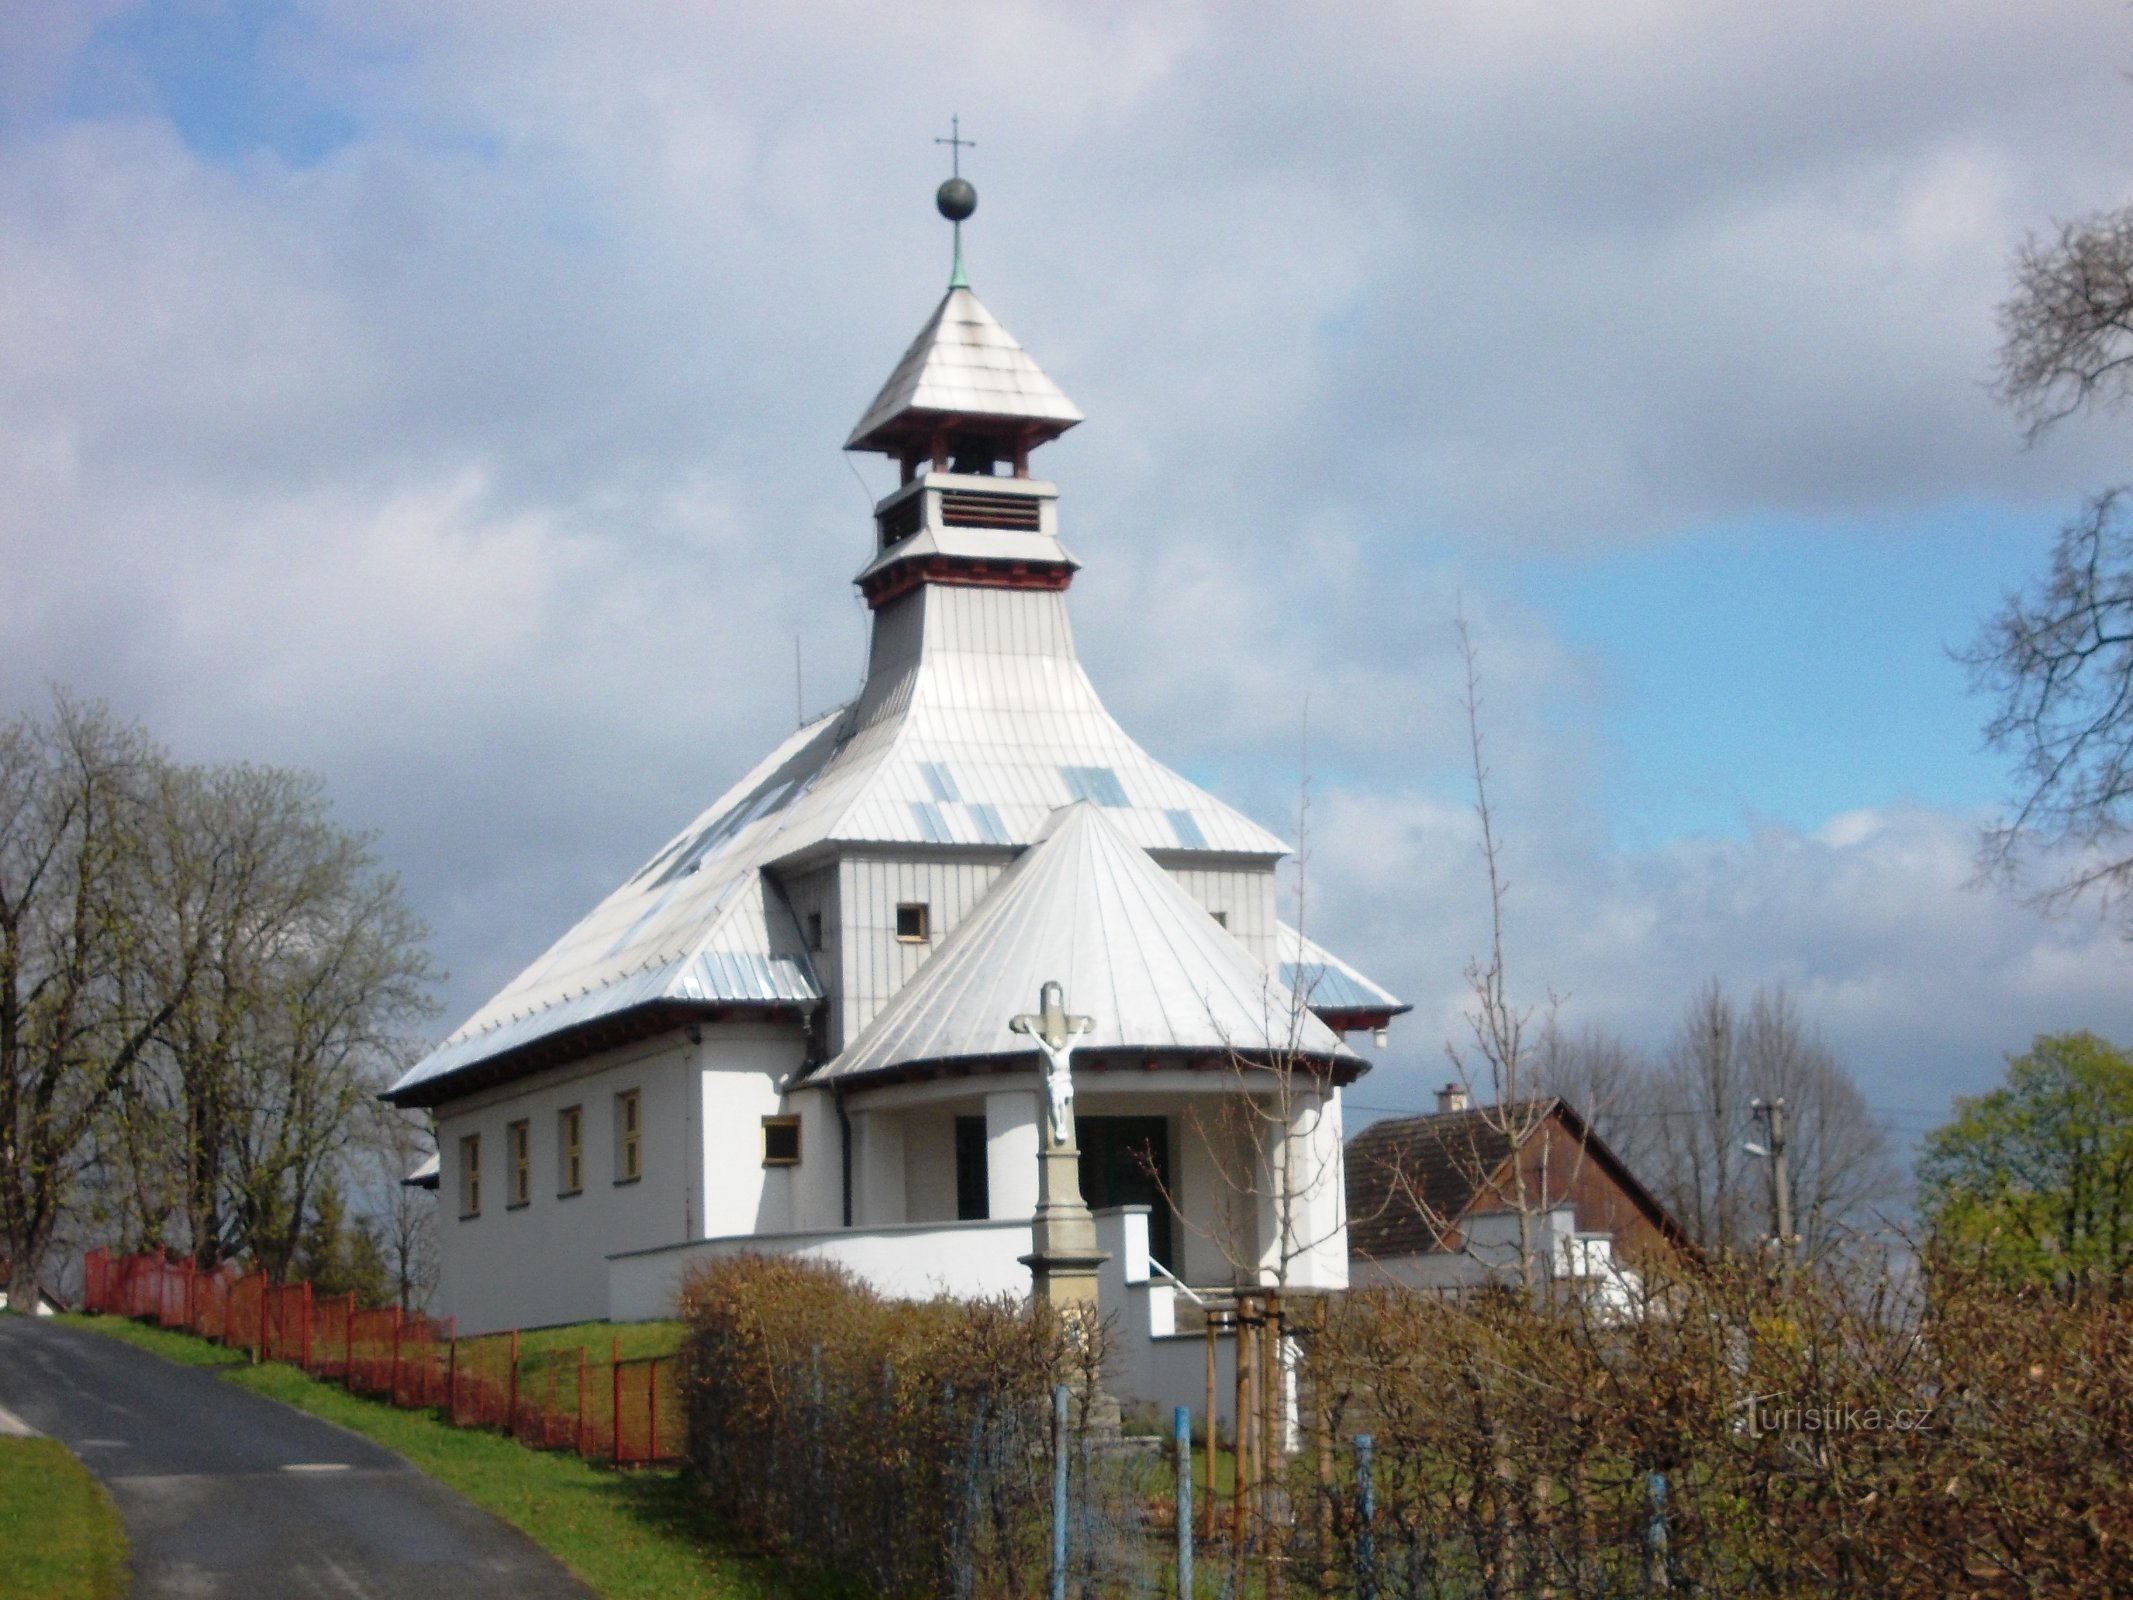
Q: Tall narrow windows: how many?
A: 4